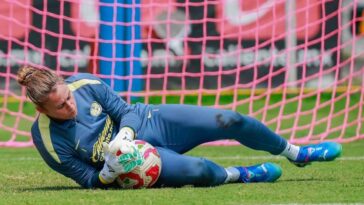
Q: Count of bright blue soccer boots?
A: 2